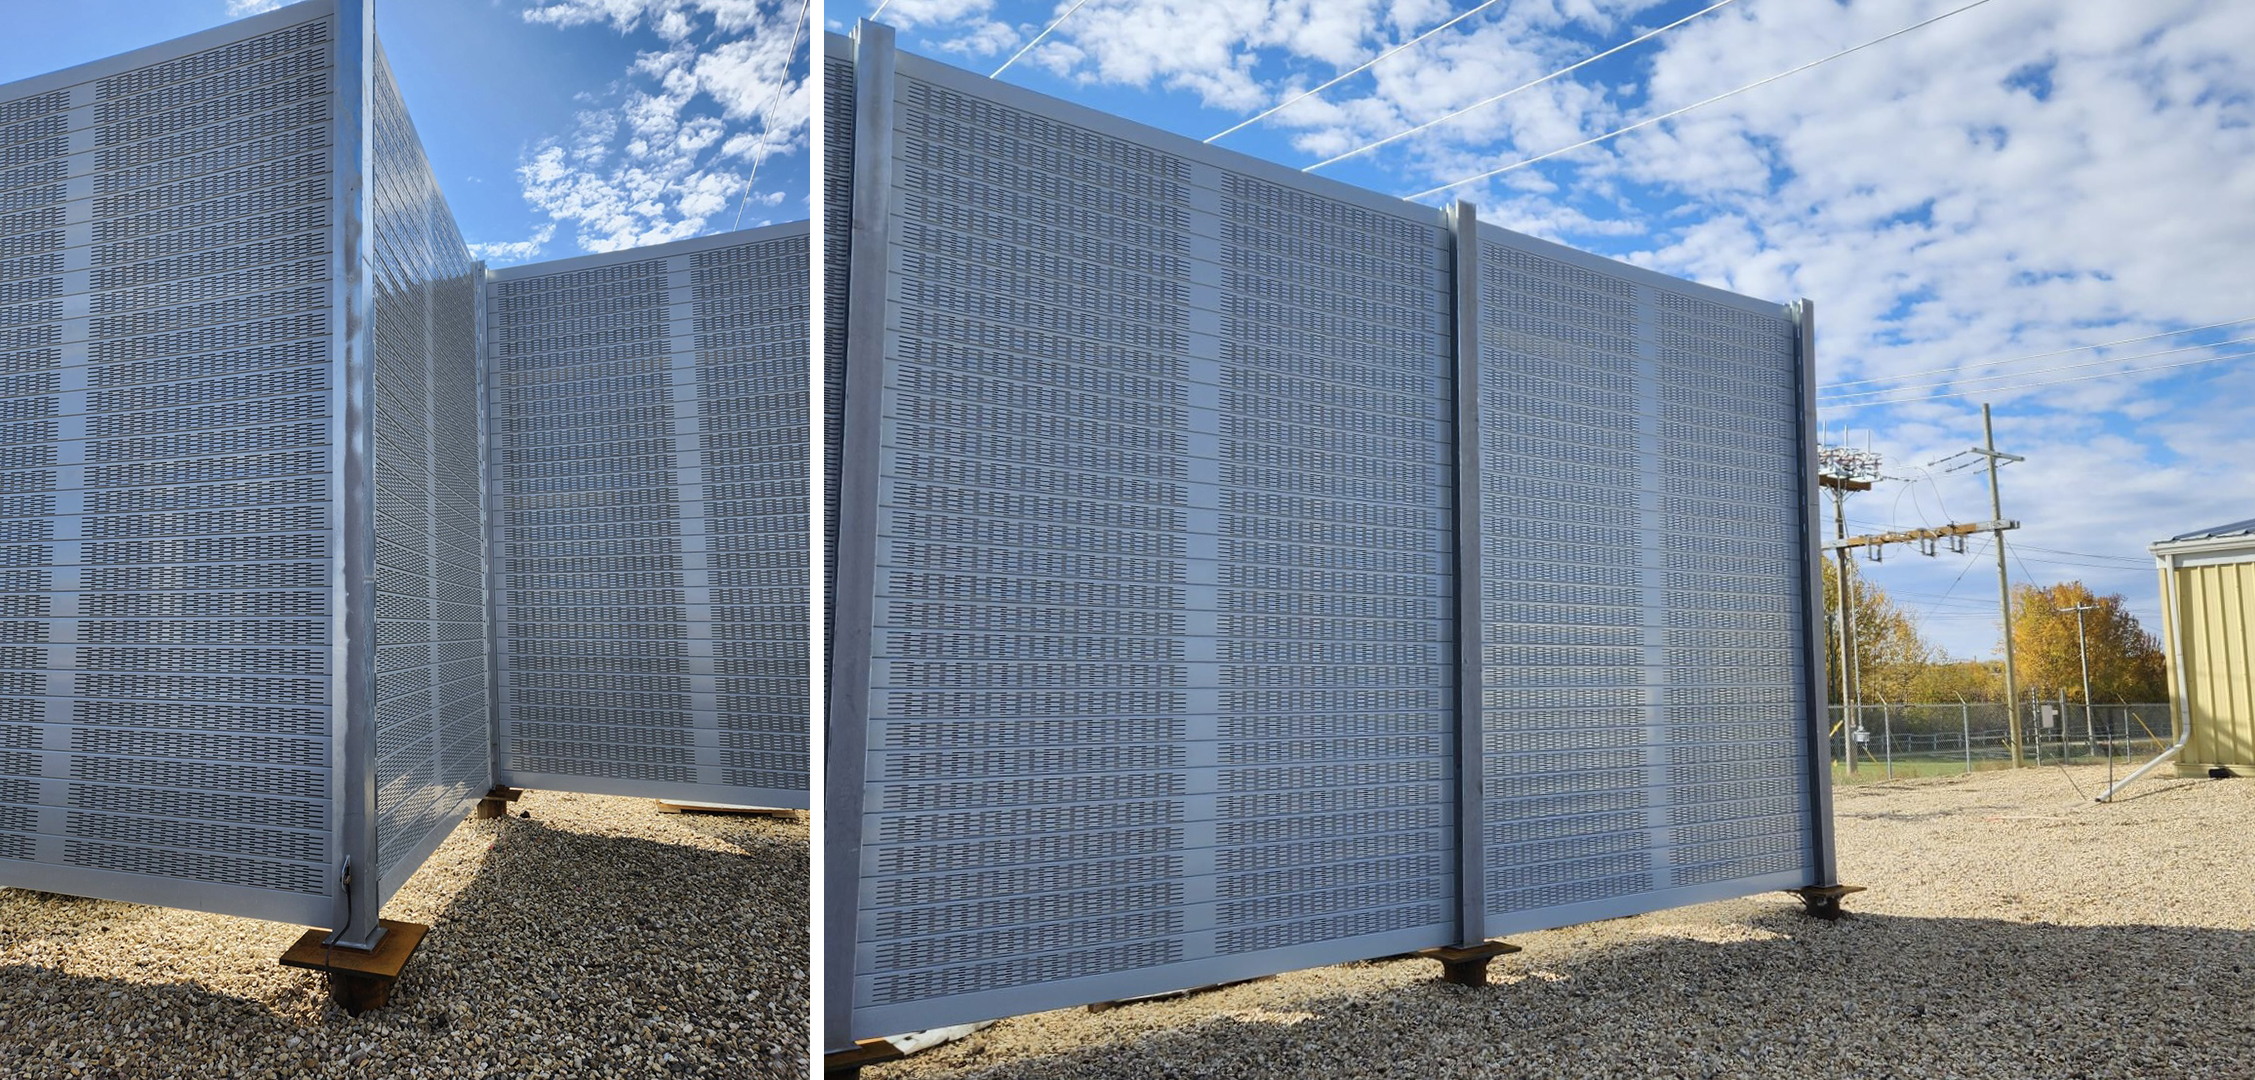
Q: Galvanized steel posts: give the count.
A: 5